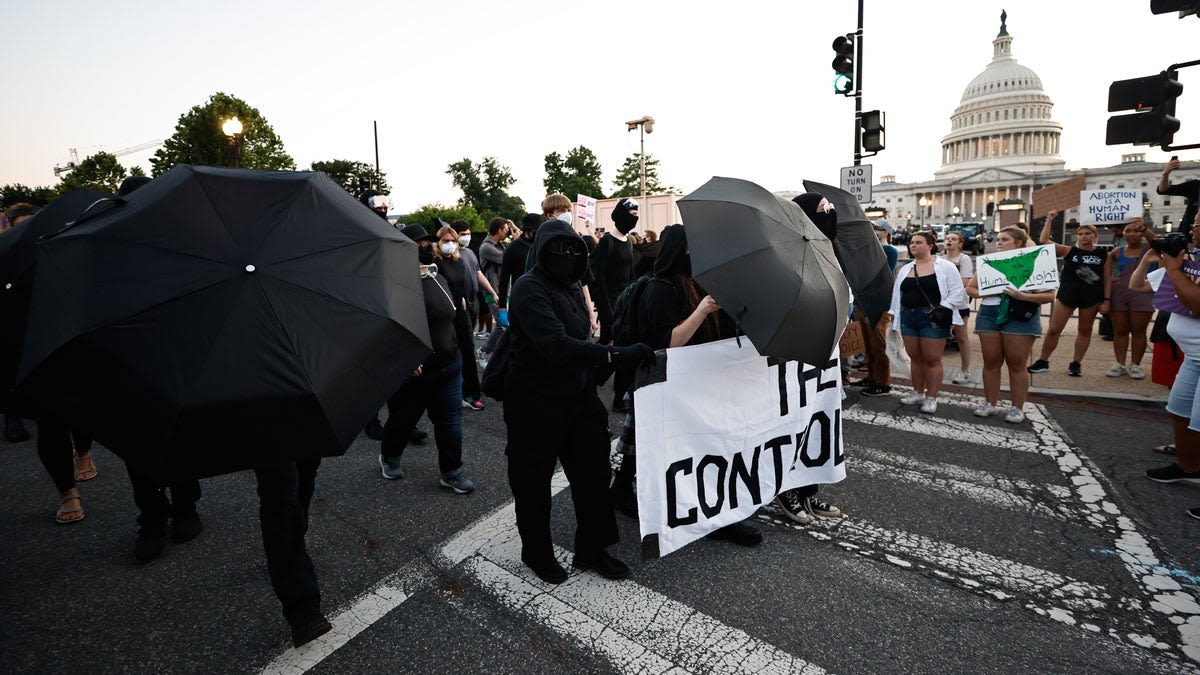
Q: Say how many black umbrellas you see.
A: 4